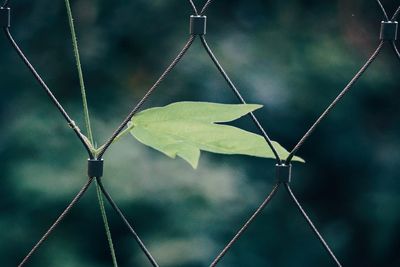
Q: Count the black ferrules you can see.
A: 5